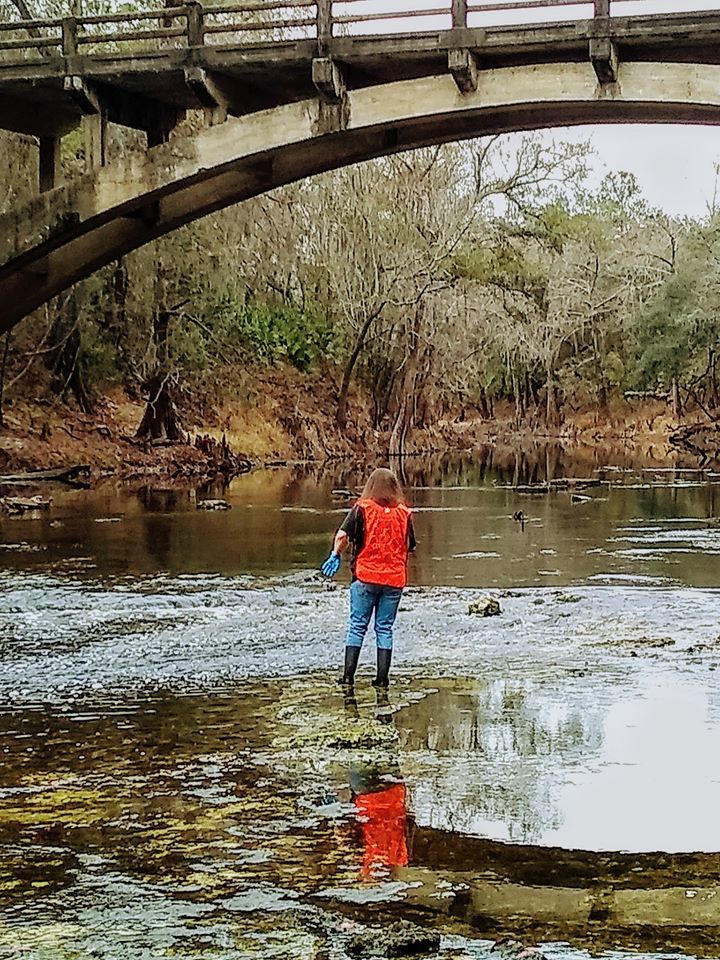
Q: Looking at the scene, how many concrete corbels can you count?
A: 5